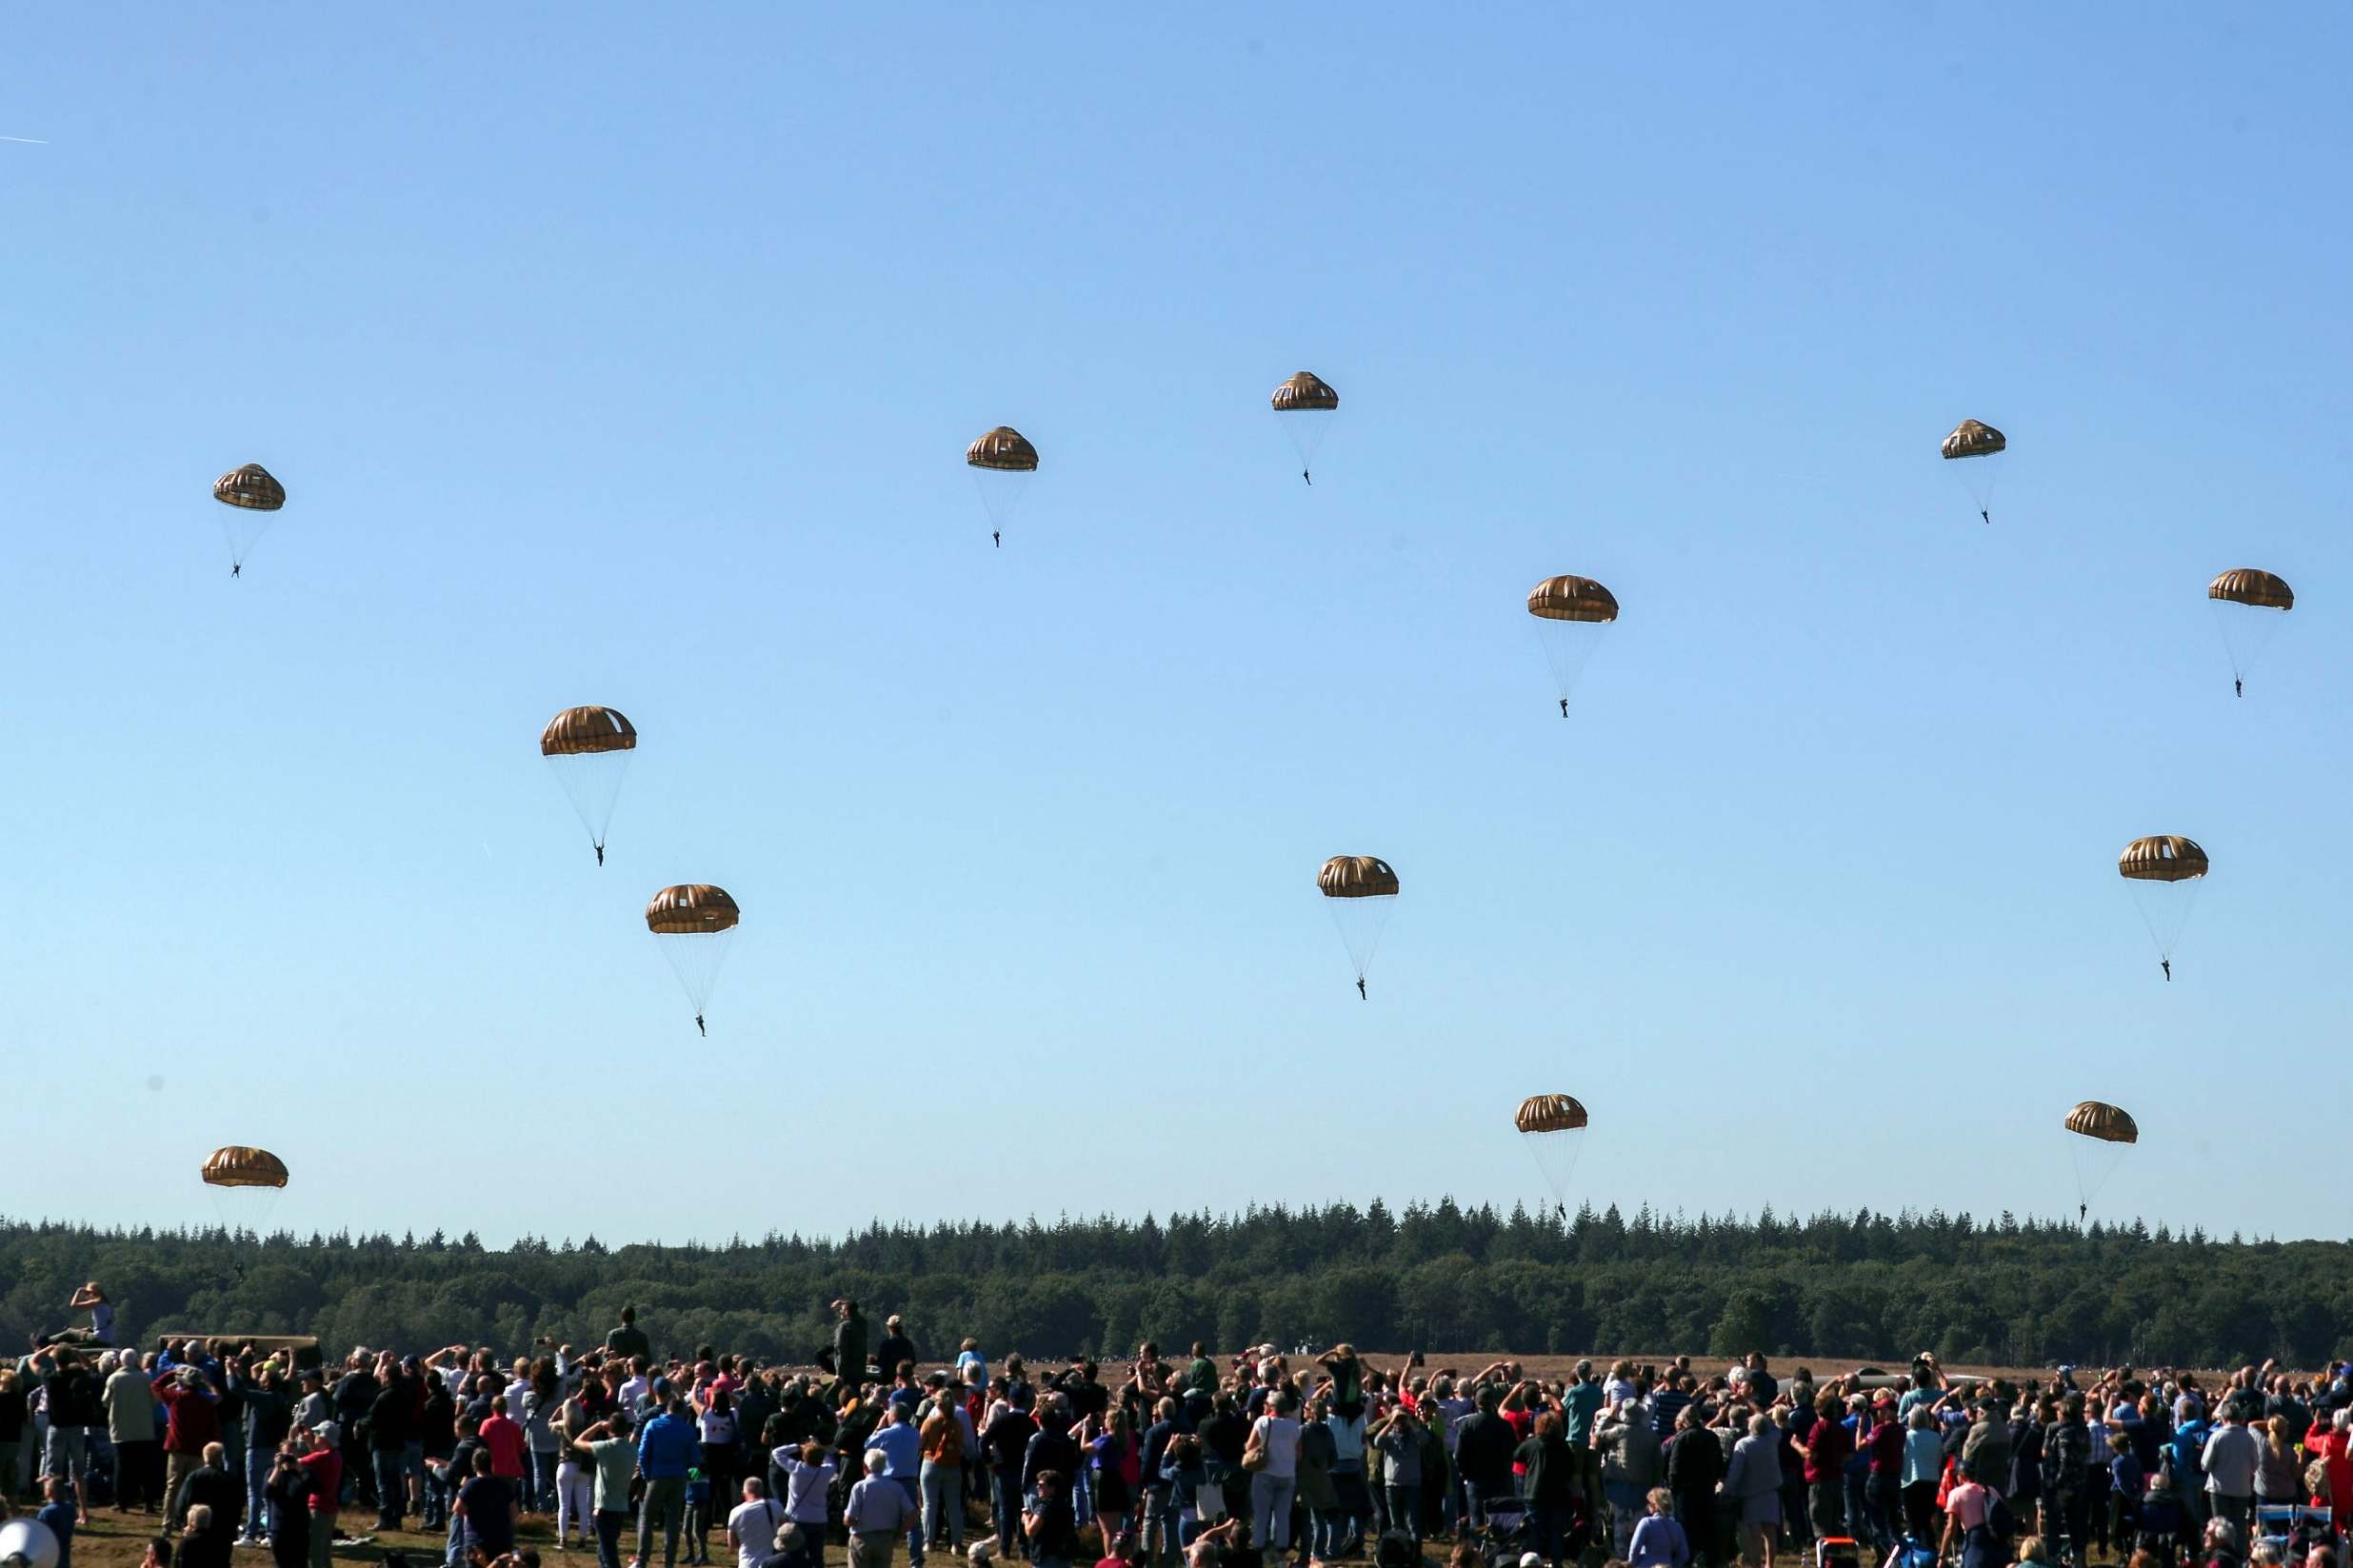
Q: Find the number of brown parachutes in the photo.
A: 13